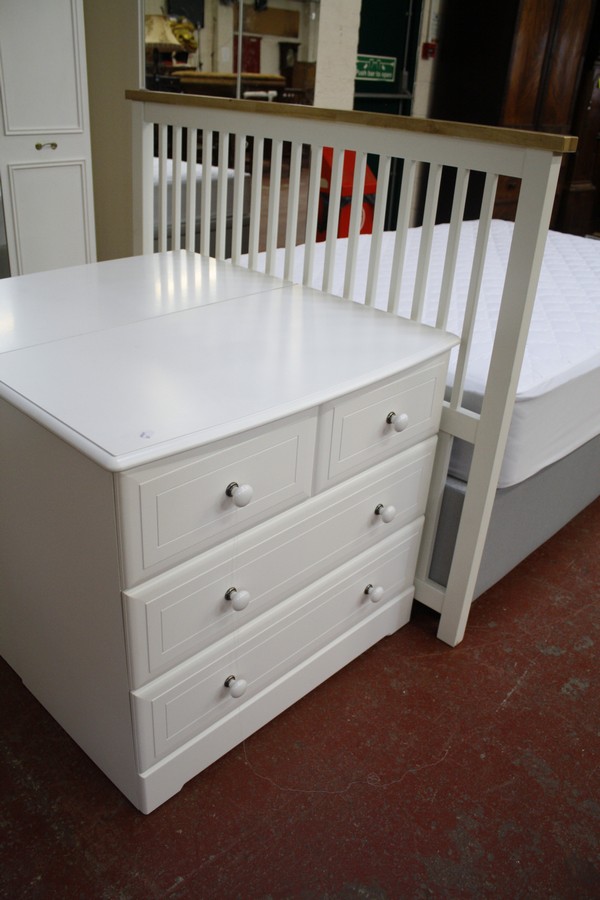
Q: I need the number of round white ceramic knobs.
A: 6